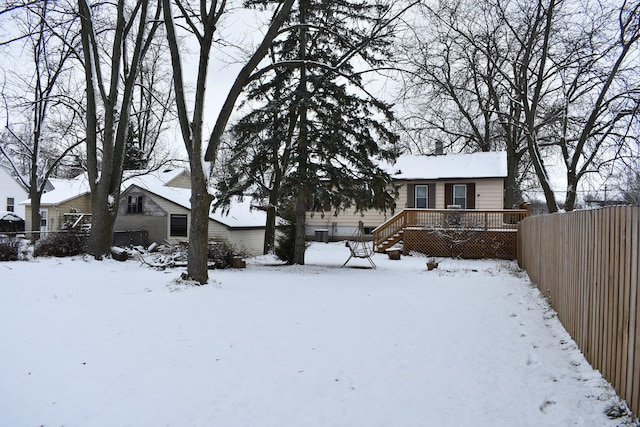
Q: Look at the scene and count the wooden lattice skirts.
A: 1